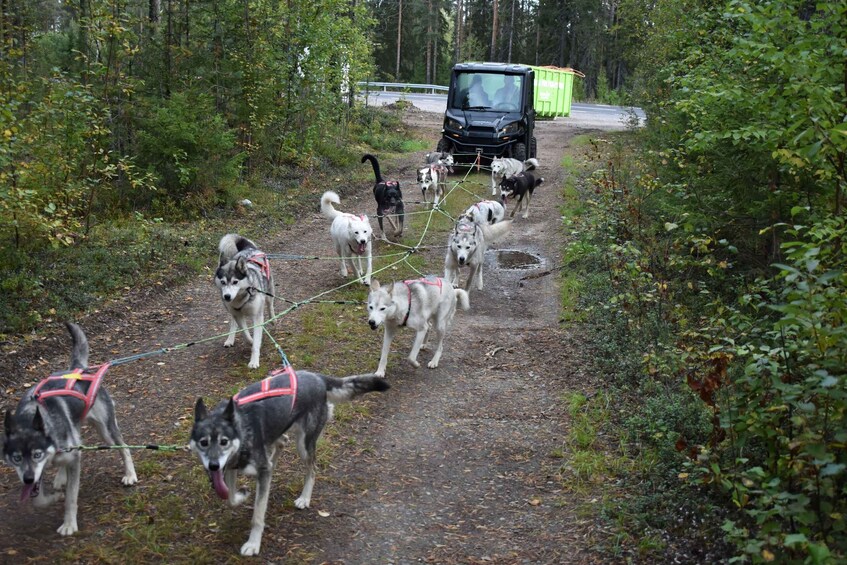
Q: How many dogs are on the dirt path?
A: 12